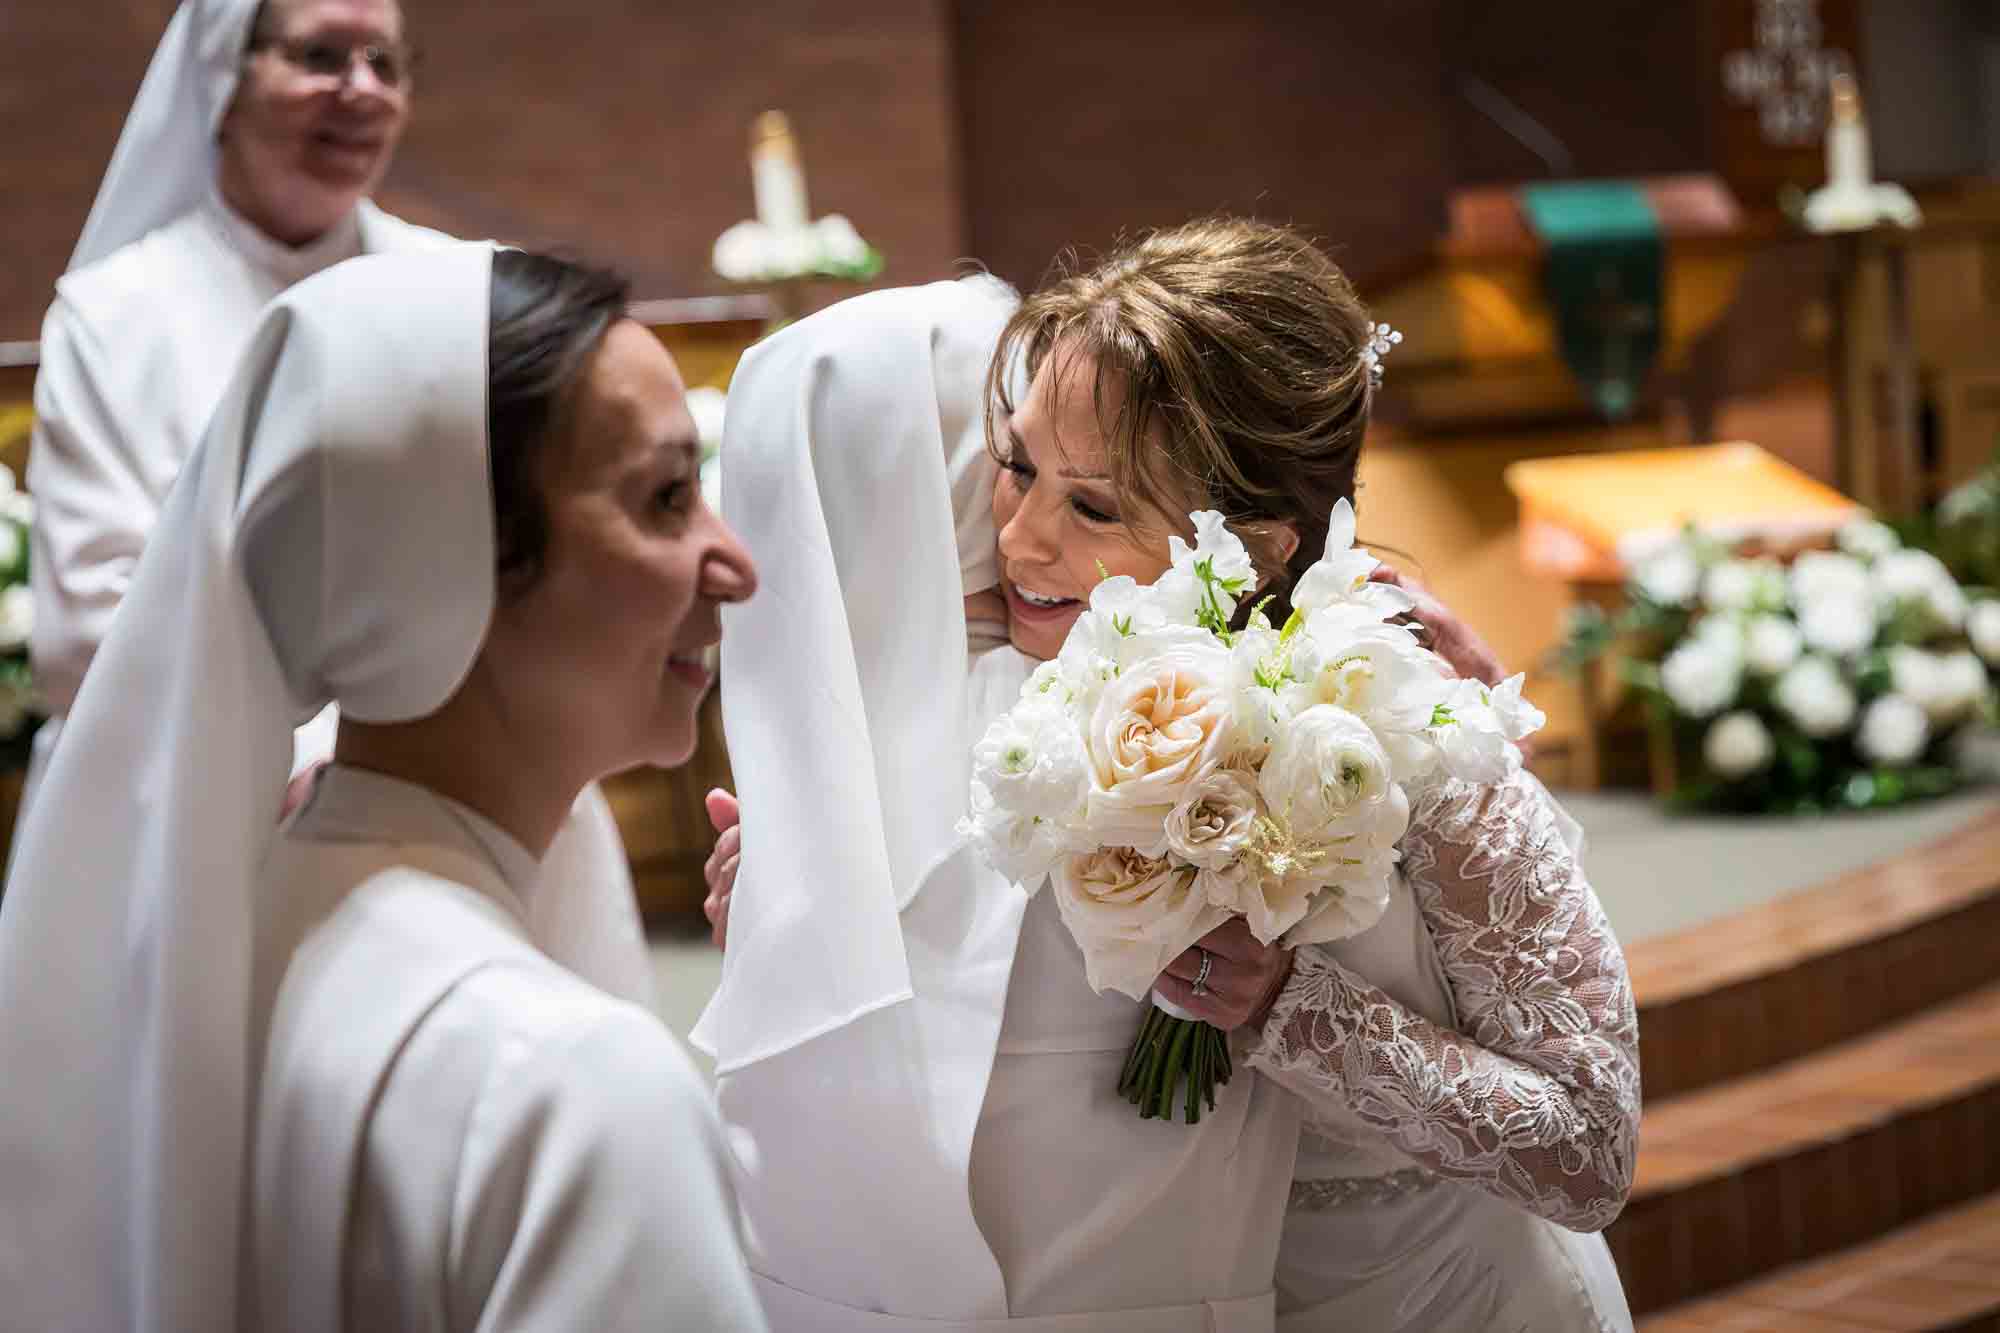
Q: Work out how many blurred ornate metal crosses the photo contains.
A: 1